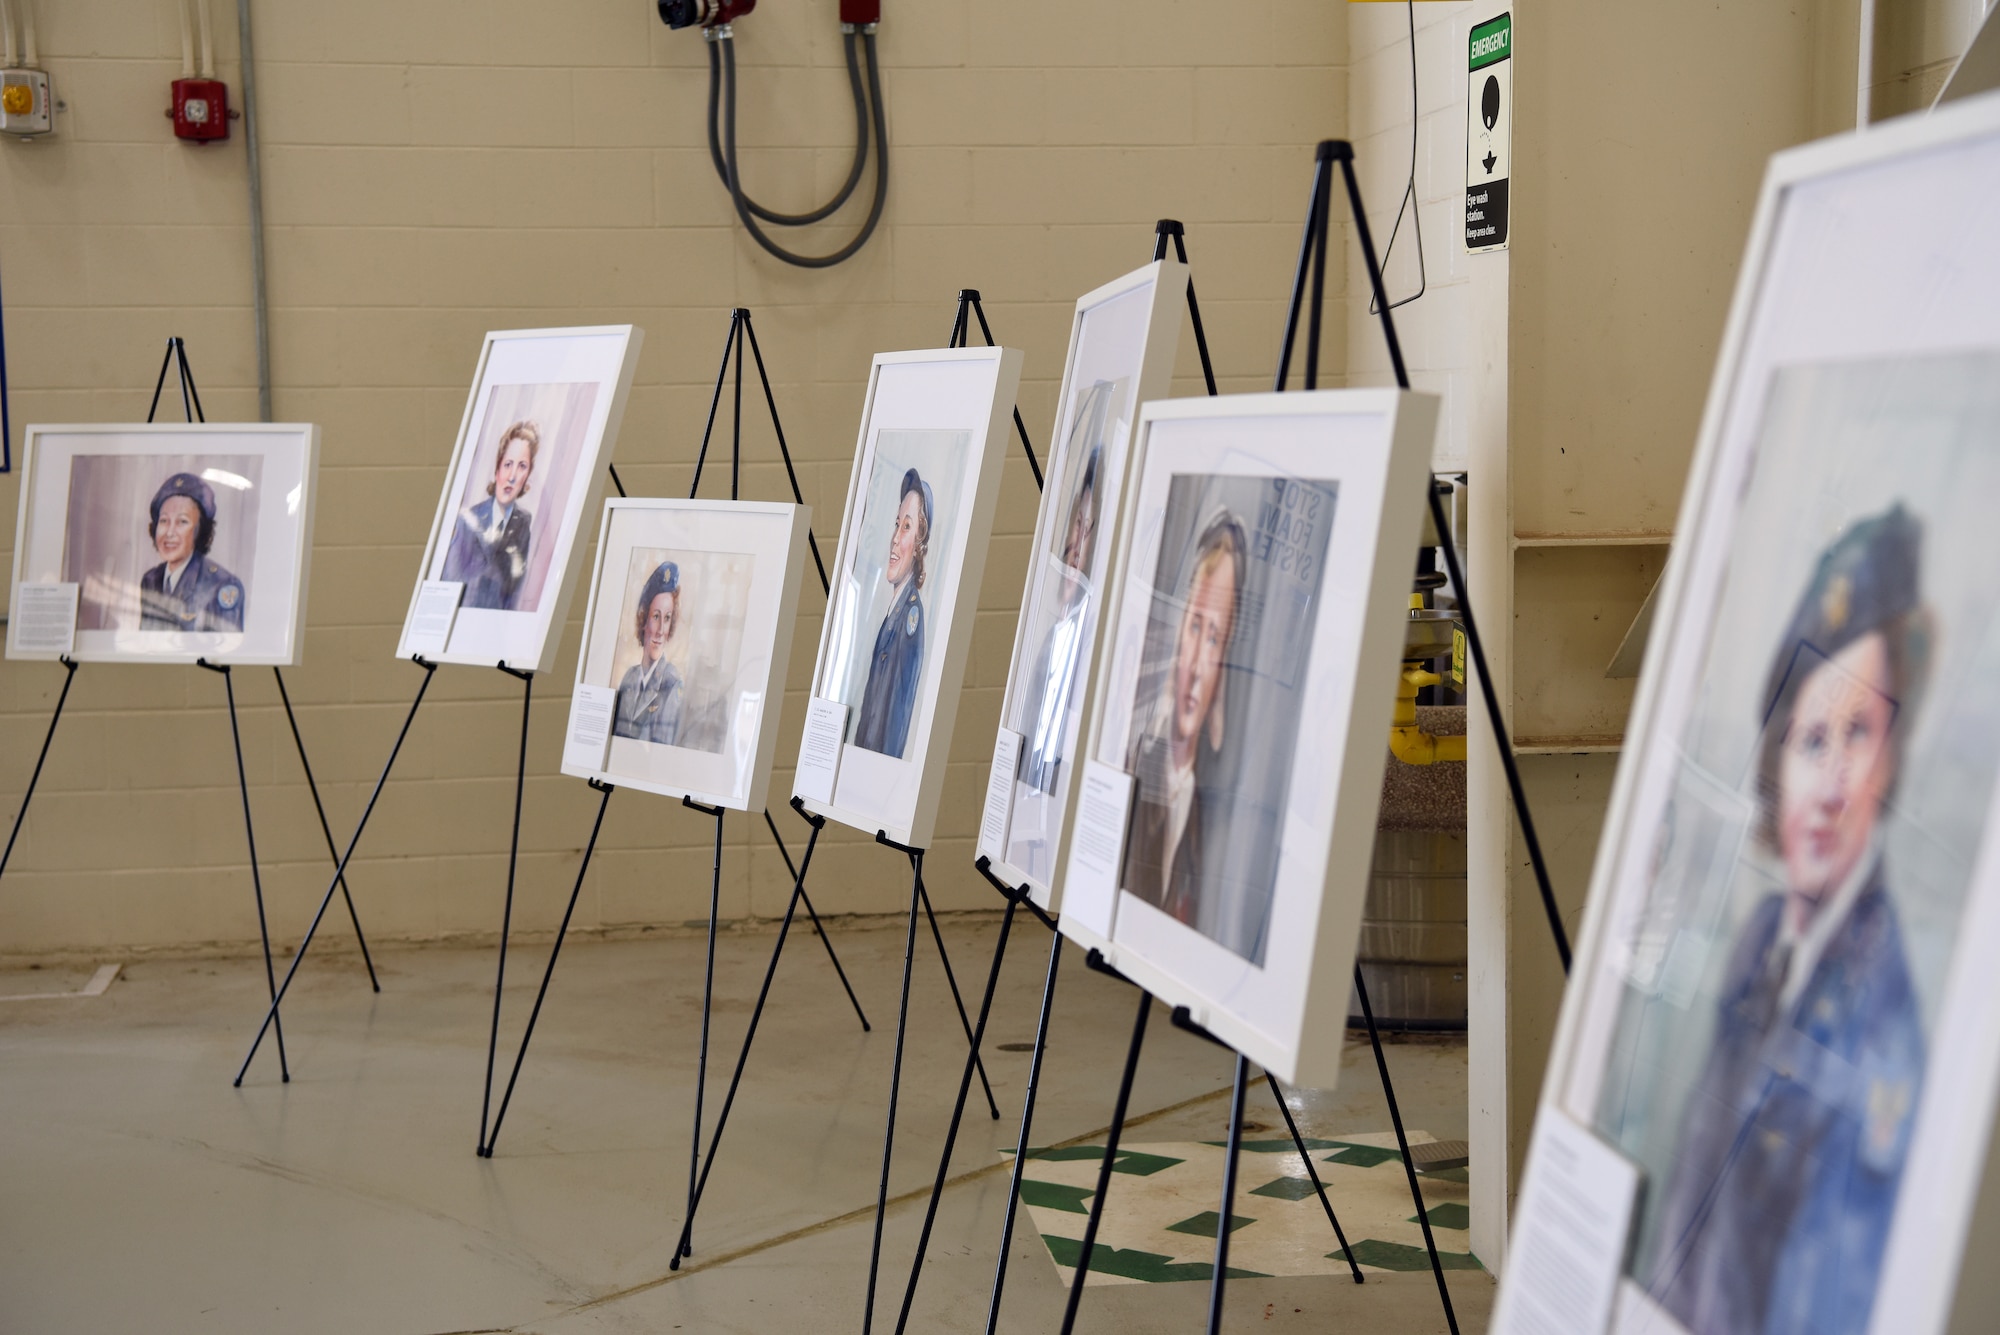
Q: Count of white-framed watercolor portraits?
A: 7